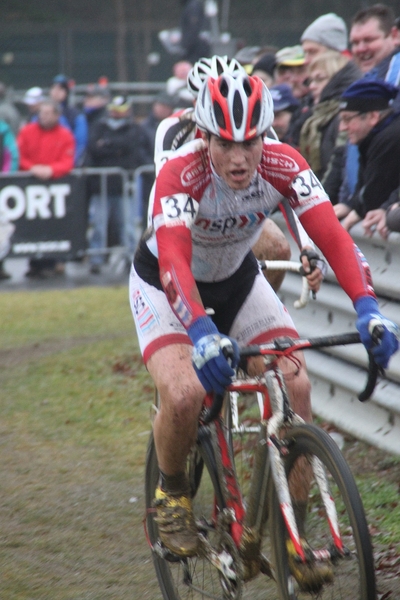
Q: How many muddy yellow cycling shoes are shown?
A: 2